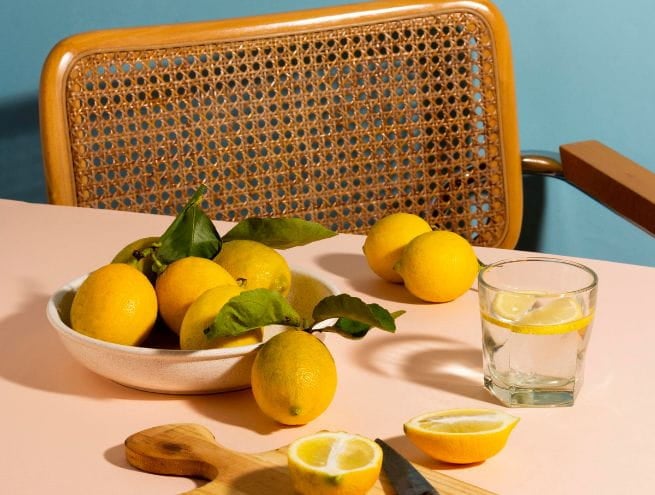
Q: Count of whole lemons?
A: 8